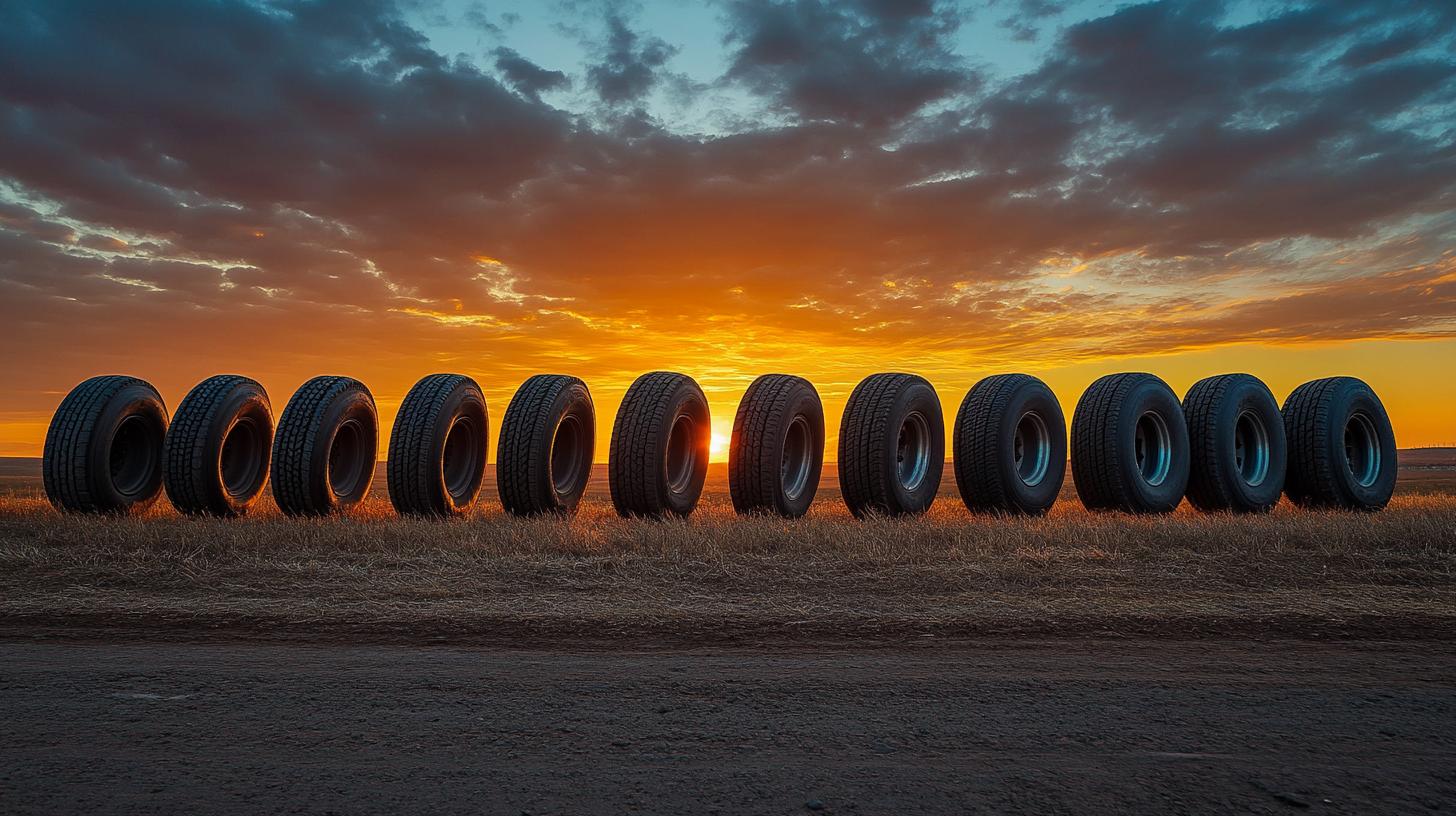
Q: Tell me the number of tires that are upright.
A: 12